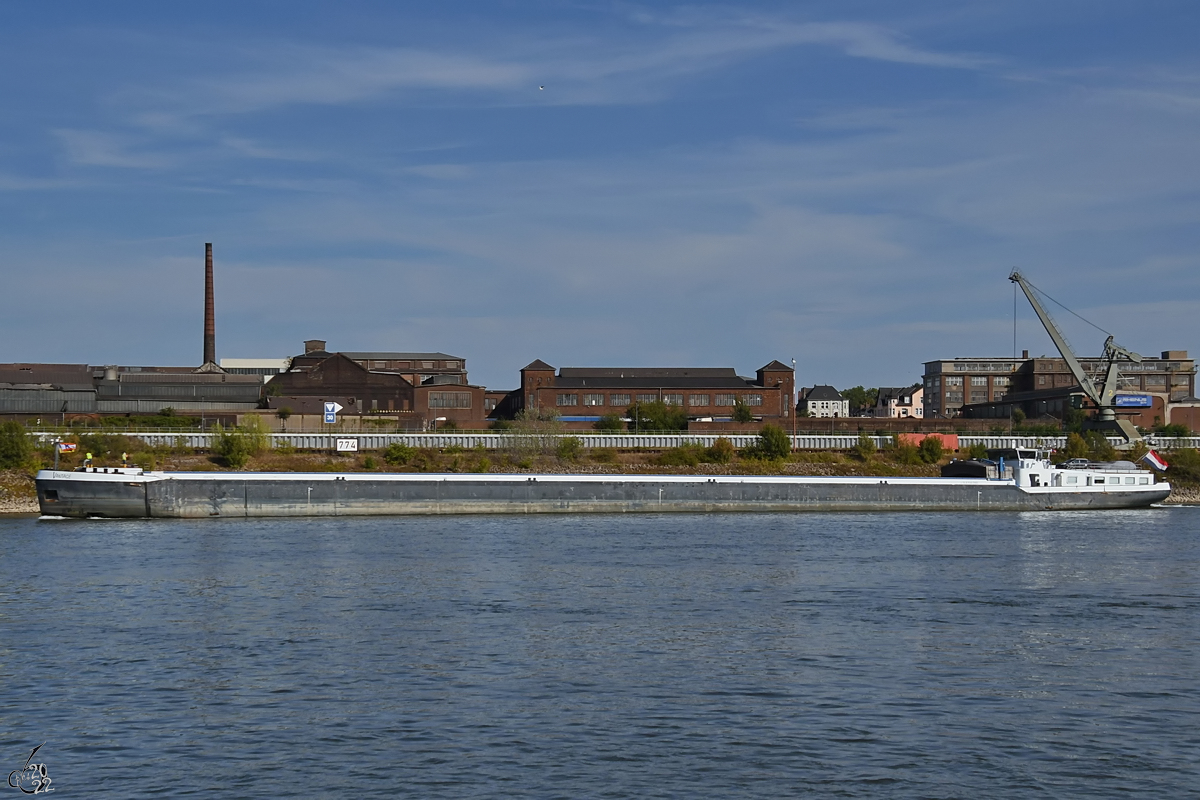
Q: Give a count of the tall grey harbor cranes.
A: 1